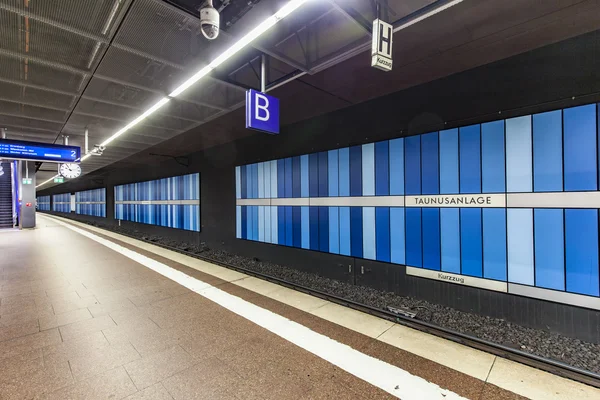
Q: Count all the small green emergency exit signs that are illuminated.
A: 2